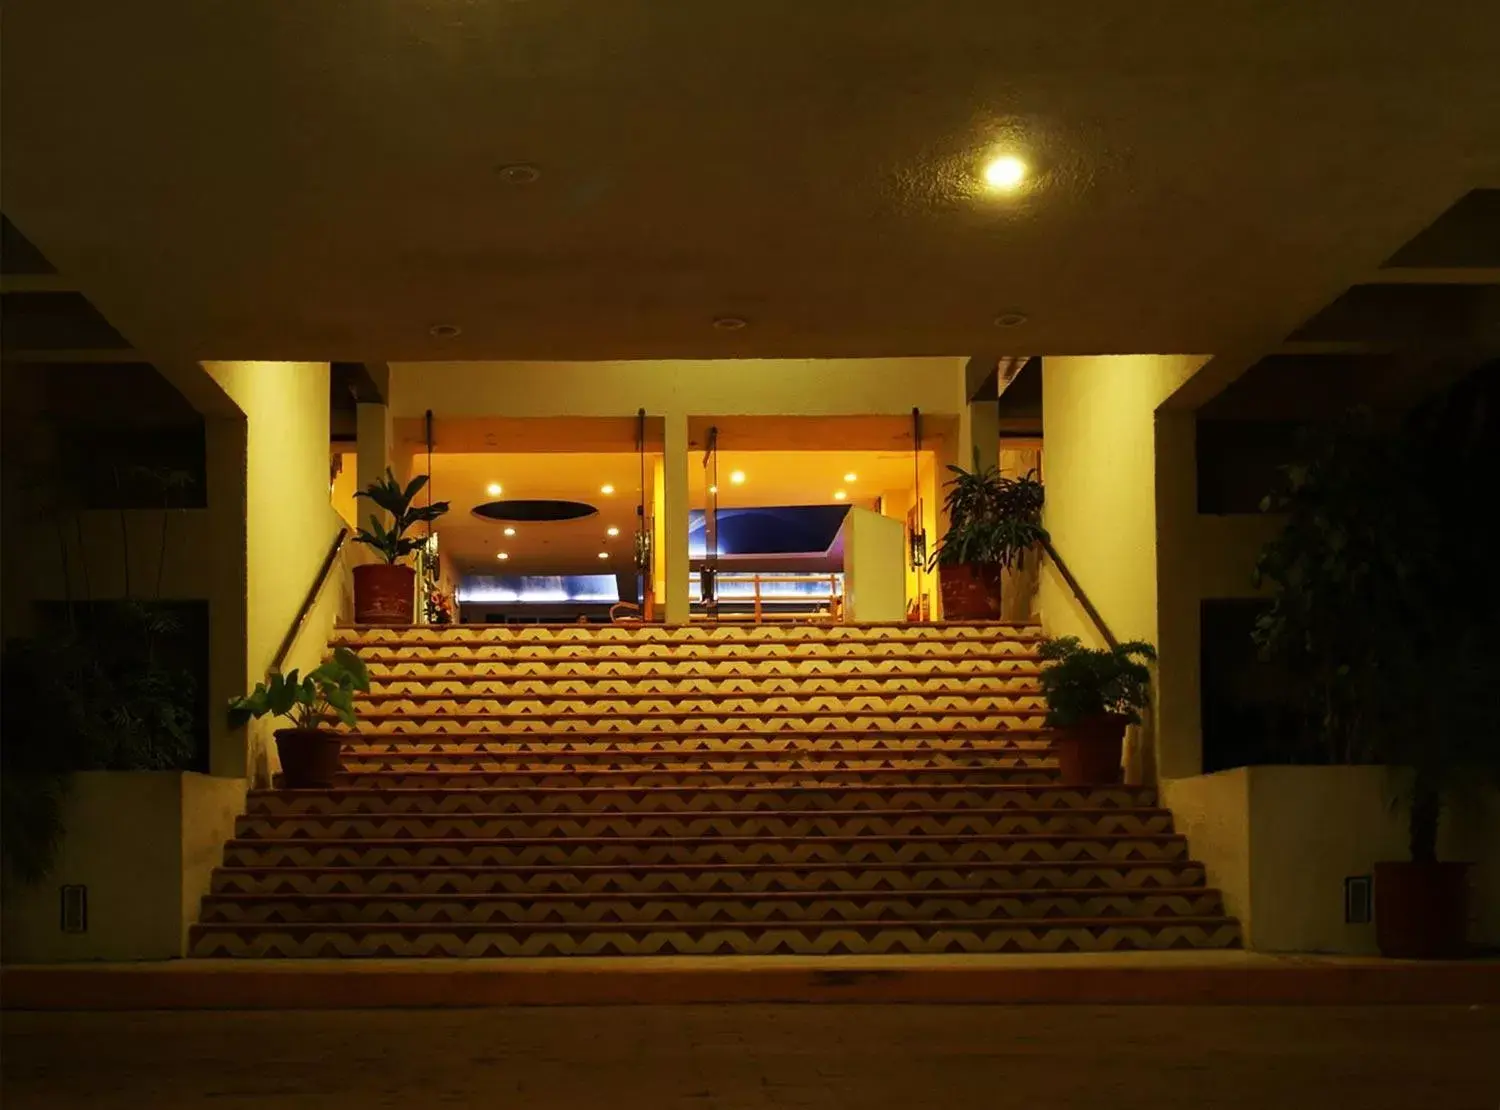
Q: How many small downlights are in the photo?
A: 15